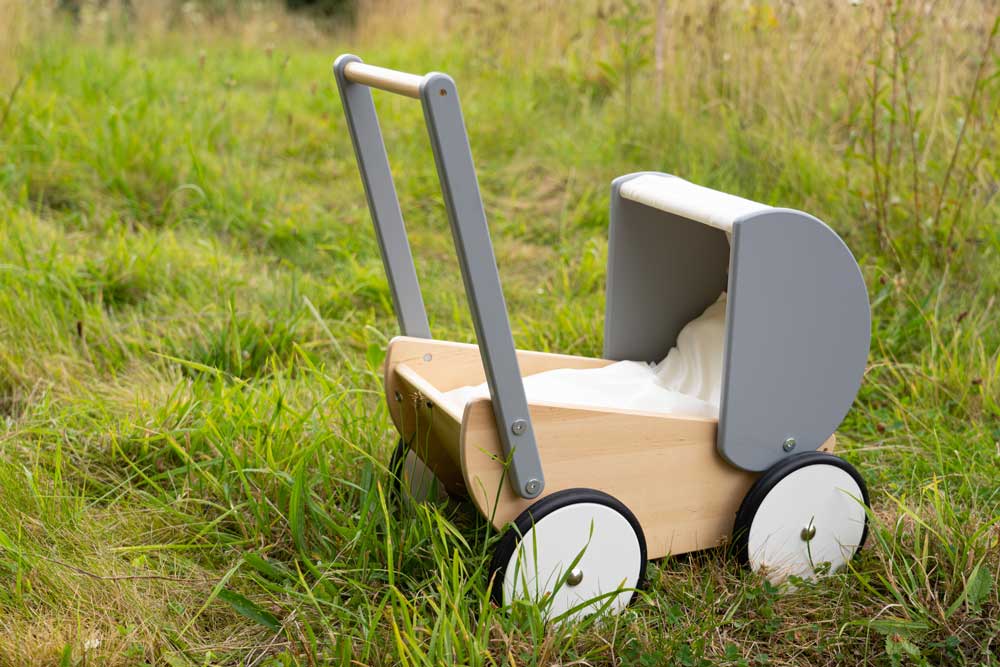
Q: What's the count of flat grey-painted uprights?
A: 2